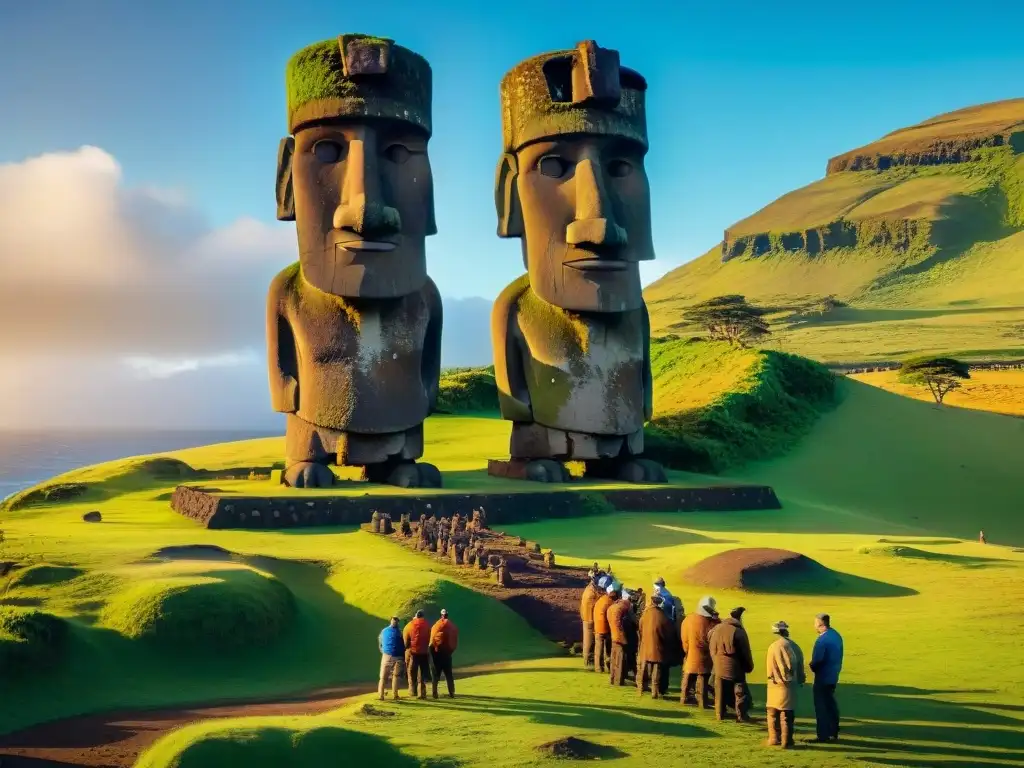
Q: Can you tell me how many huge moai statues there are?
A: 2